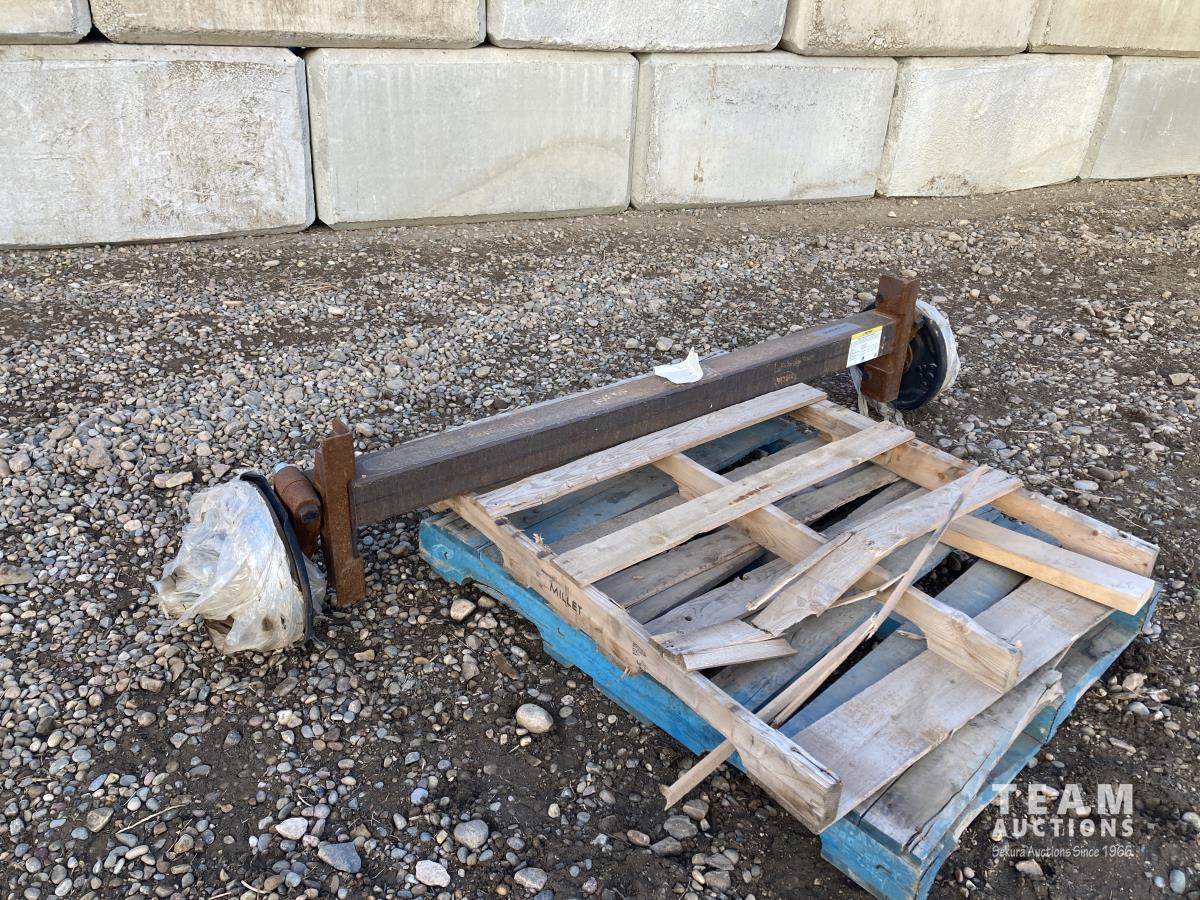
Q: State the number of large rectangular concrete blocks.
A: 10